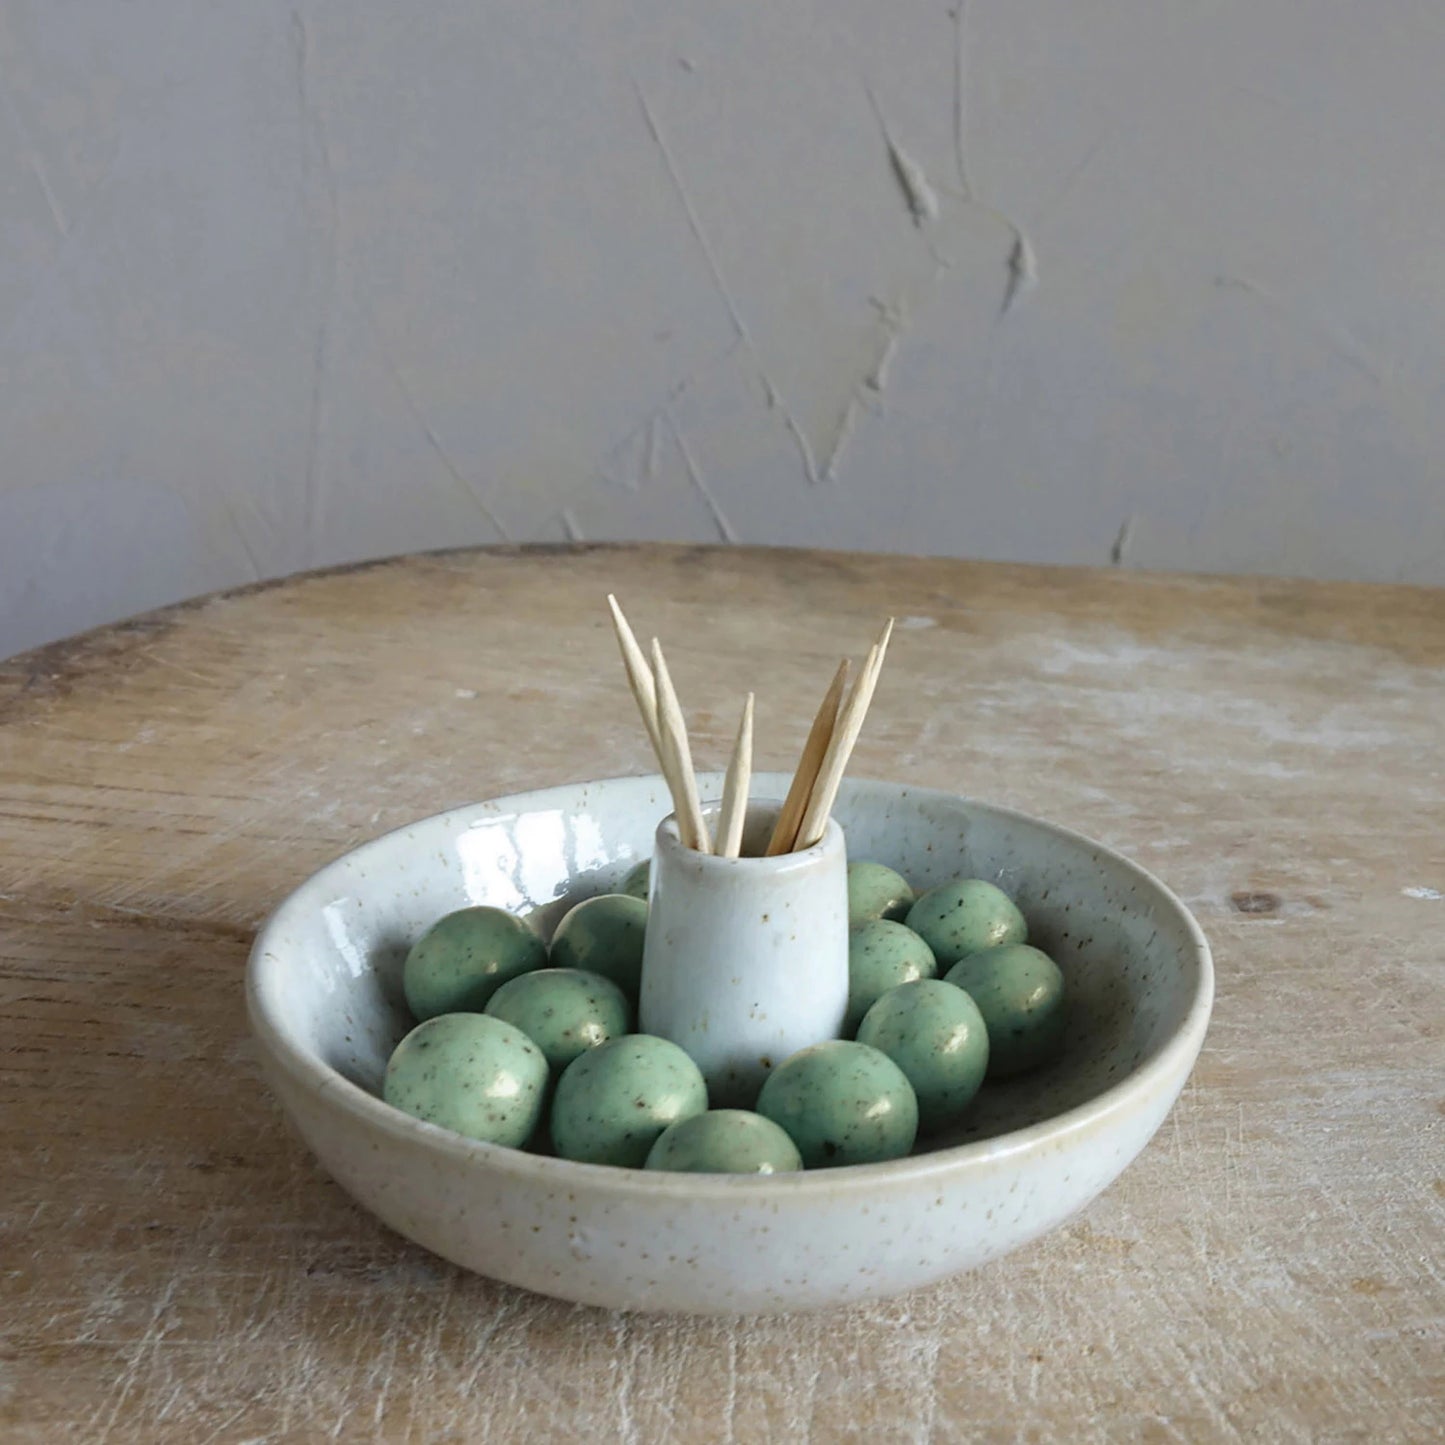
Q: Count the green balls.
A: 13